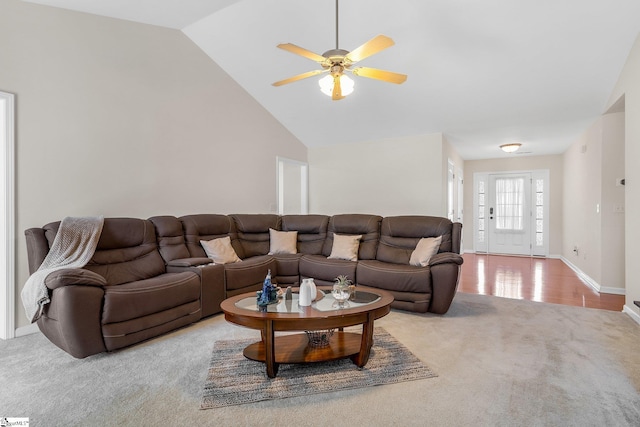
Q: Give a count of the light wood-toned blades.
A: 5